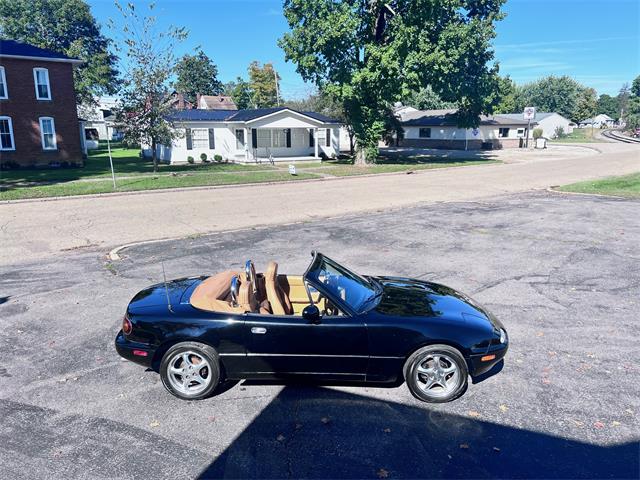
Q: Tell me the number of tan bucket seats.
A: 2